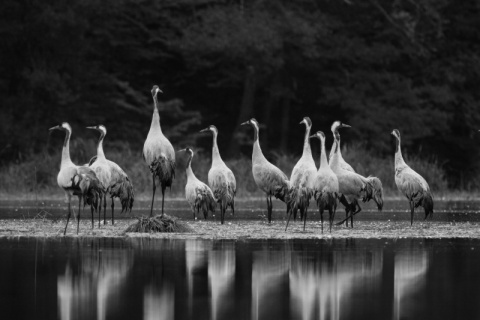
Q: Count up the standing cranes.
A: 10